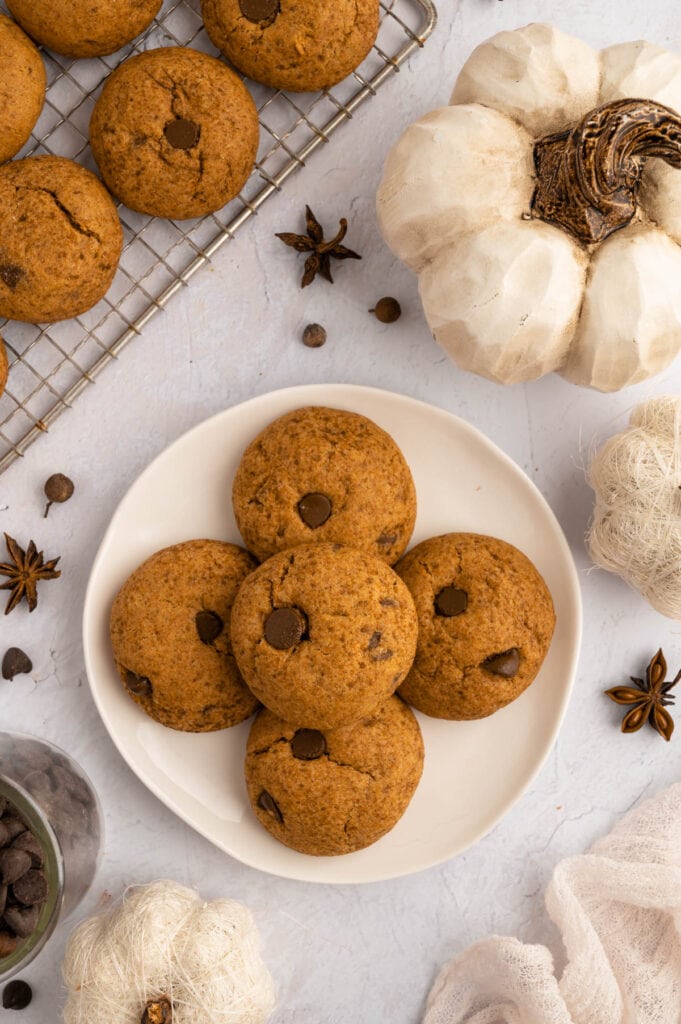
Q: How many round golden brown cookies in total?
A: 11